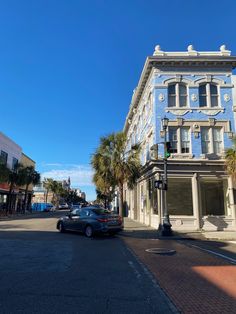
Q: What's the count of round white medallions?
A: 3